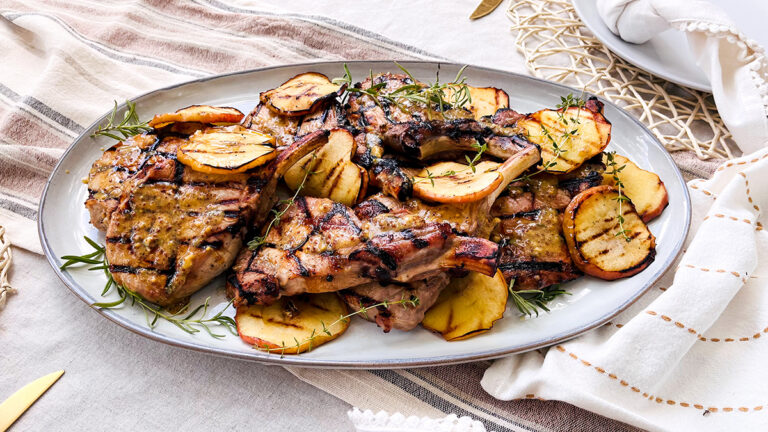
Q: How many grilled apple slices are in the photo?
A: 11